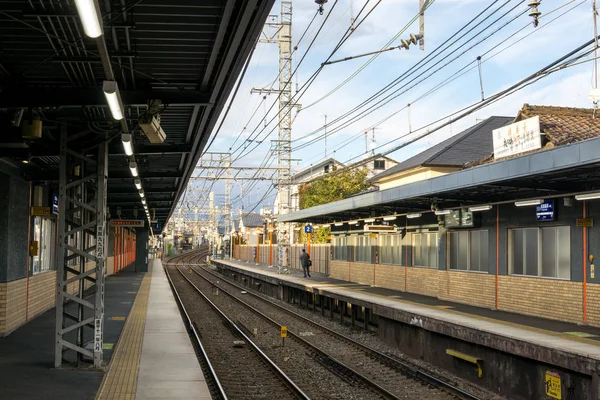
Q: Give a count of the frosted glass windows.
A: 6